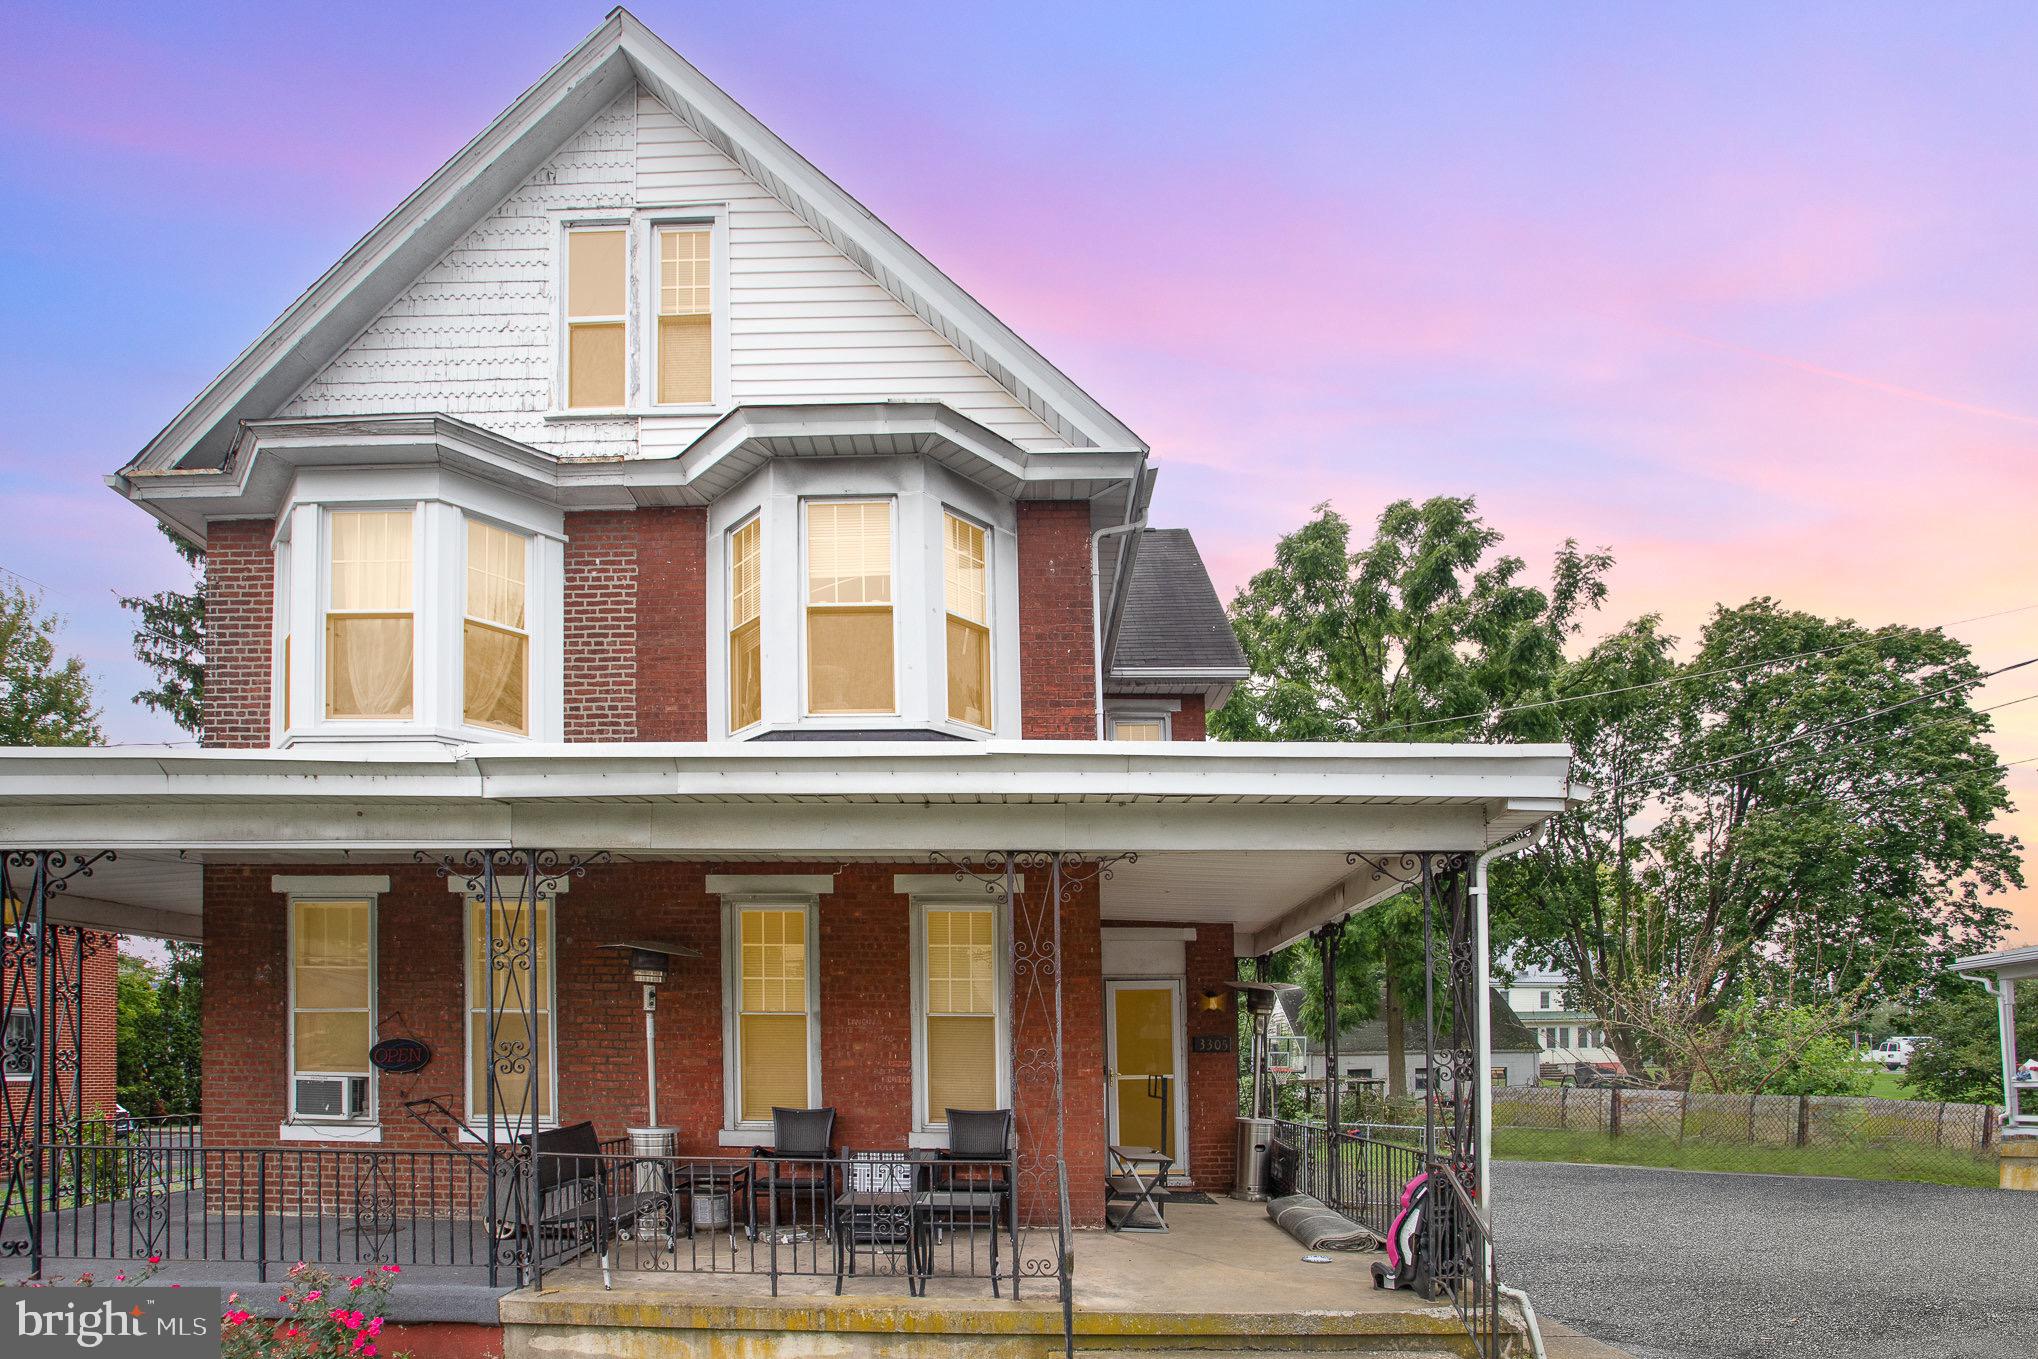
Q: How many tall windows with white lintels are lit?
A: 4